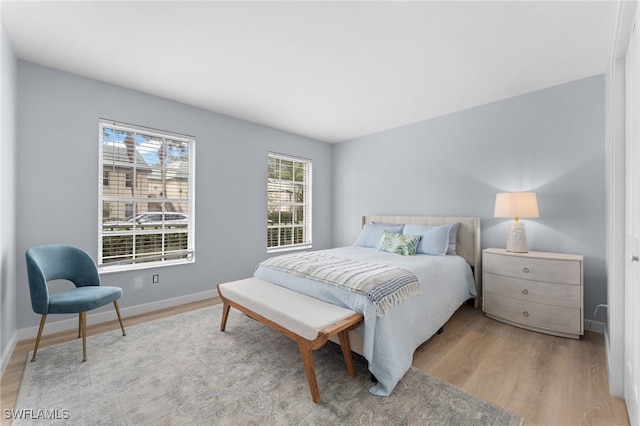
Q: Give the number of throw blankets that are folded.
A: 1